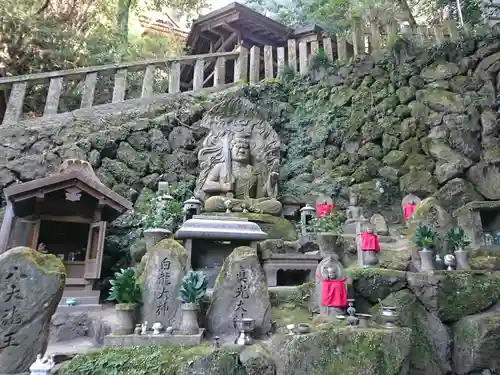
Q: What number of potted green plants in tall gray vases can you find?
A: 4